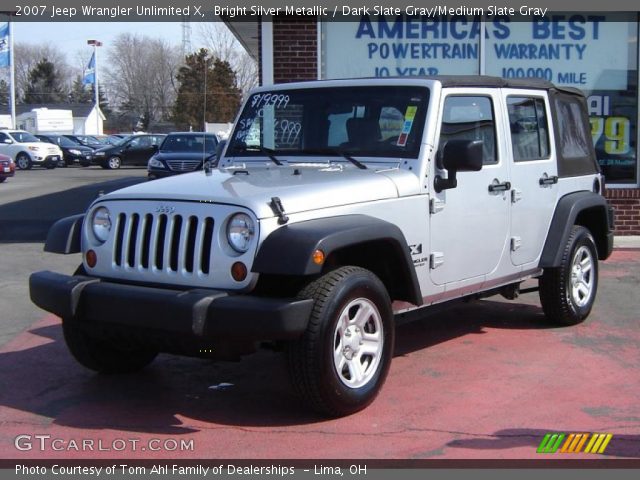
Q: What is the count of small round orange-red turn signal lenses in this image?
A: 3